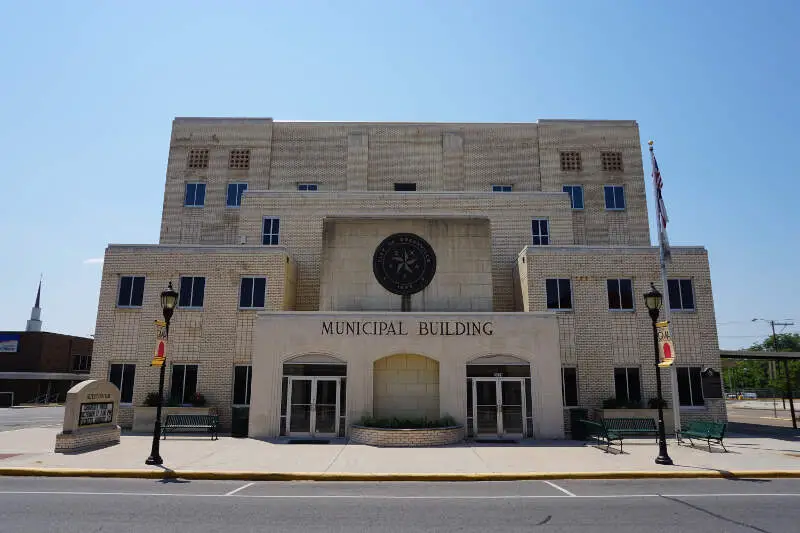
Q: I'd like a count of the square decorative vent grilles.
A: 4